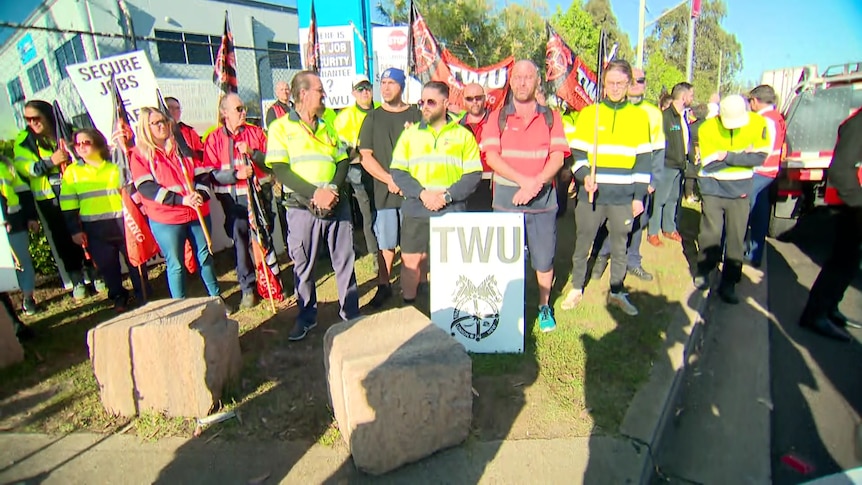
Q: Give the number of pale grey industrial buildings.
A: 1